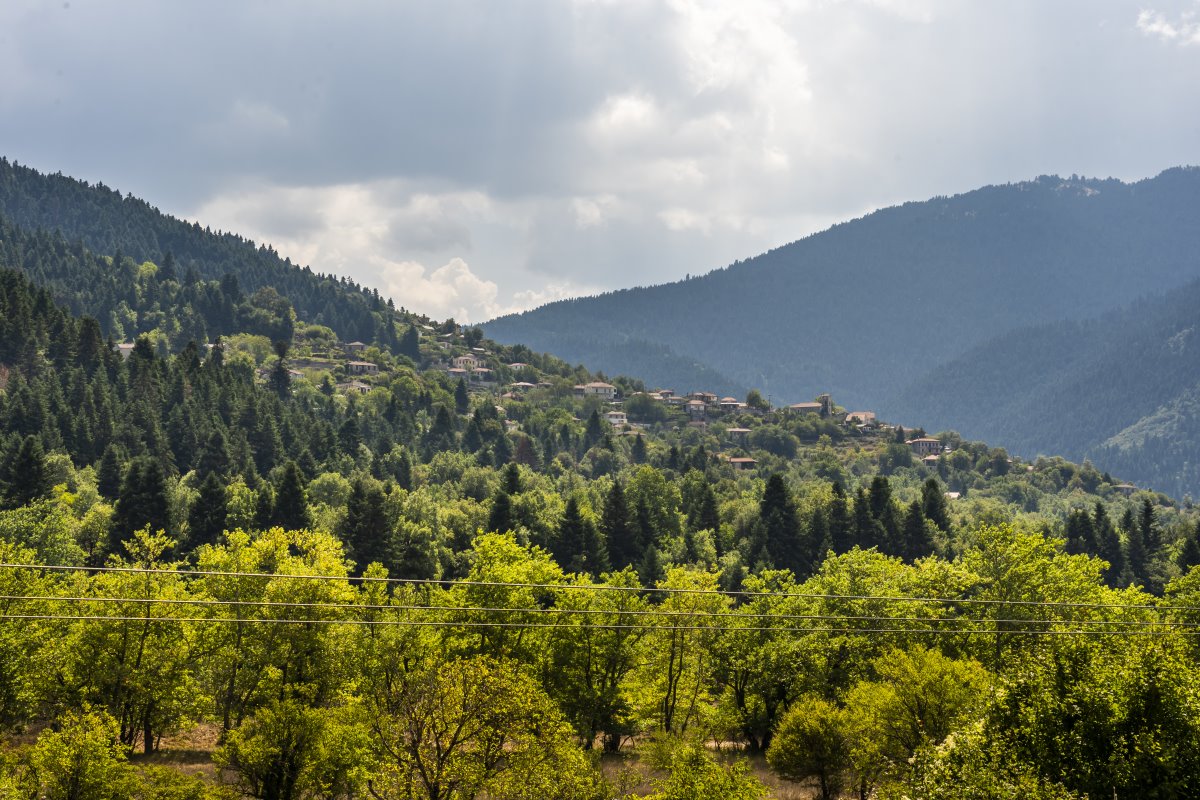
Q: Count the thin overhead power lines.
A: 3